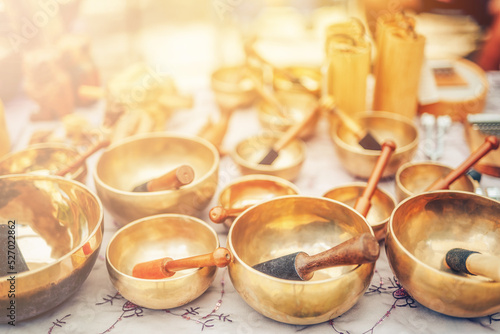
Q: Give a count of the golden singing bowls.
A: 14